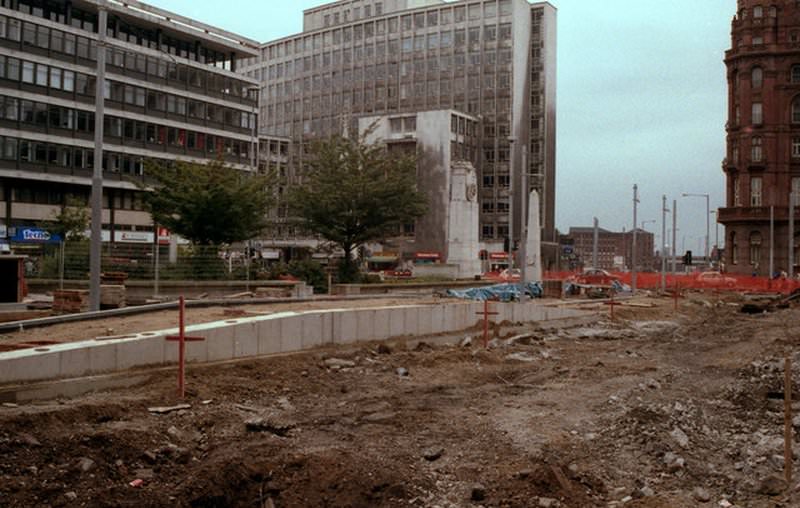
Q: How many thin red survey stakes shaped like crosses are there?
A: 4